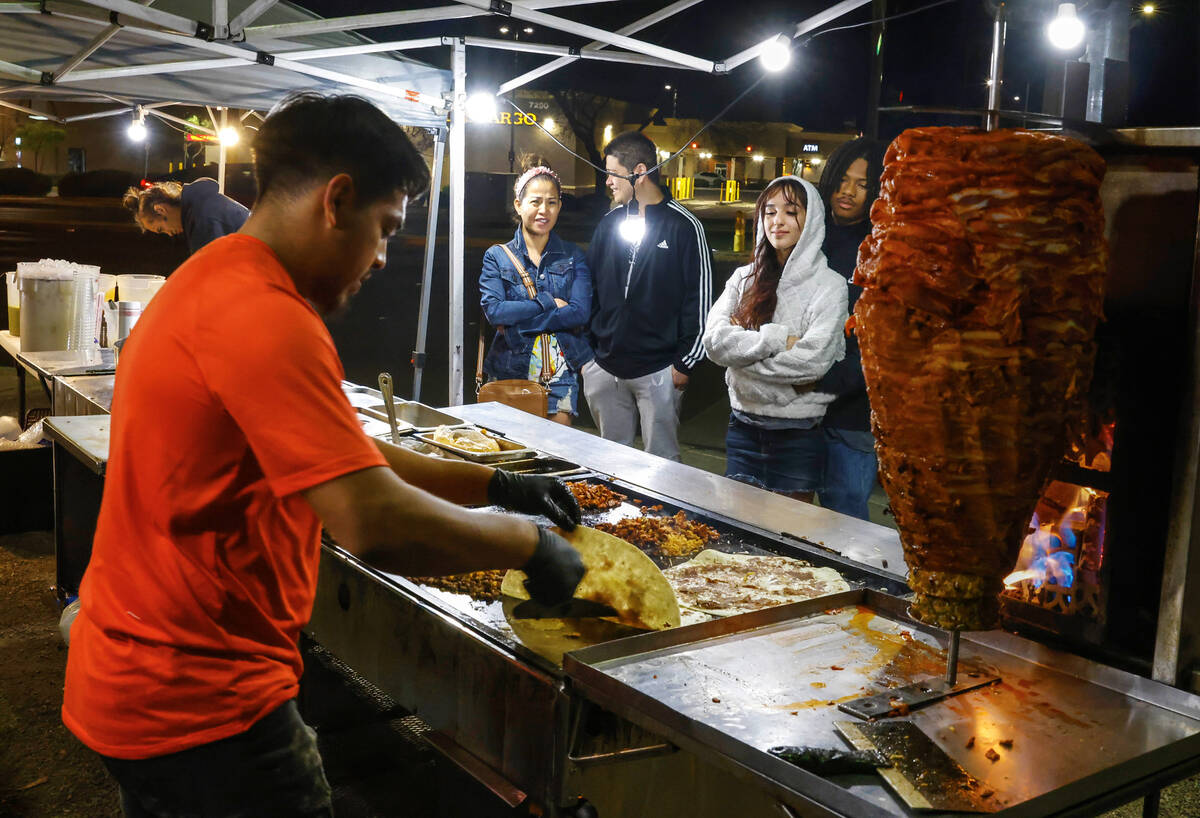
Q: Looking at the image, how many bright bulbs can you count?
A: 6